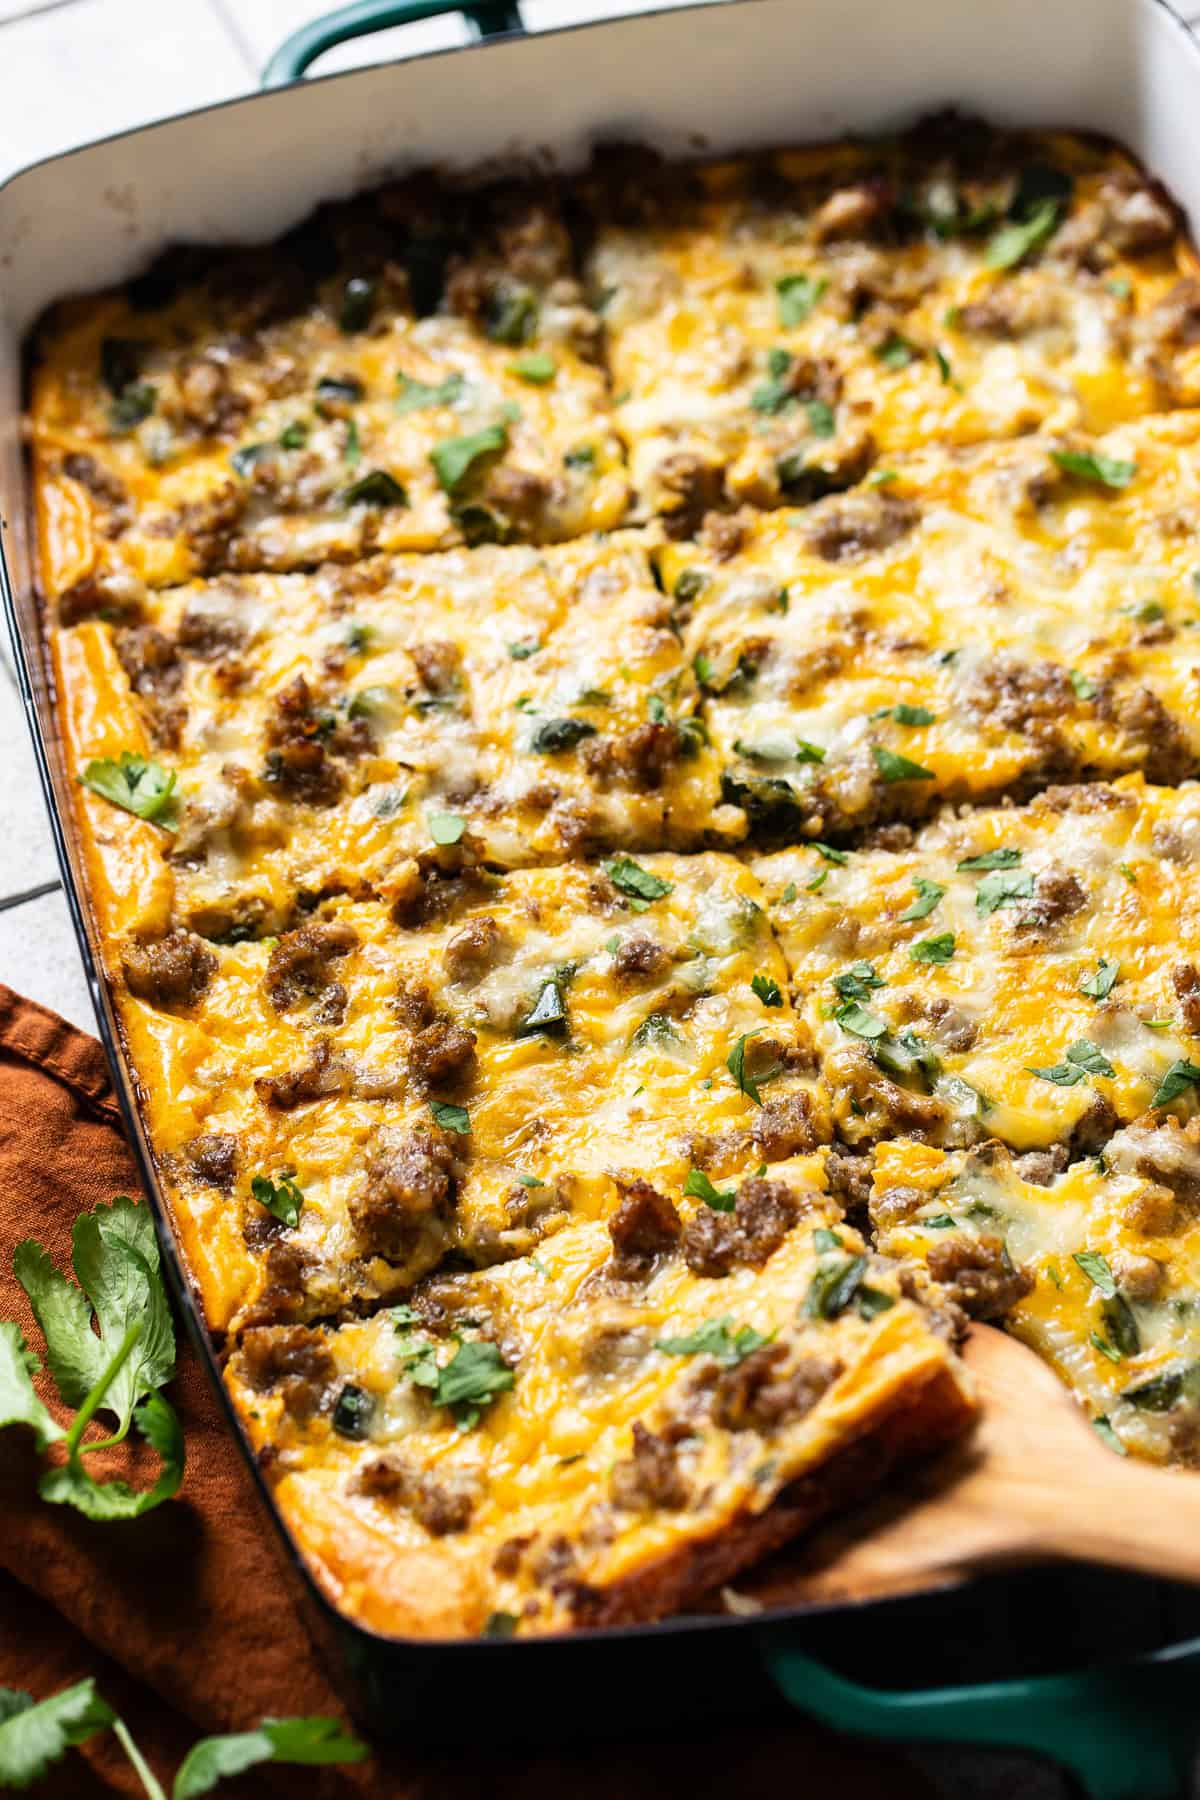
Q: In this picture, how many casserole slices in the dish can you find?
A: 8